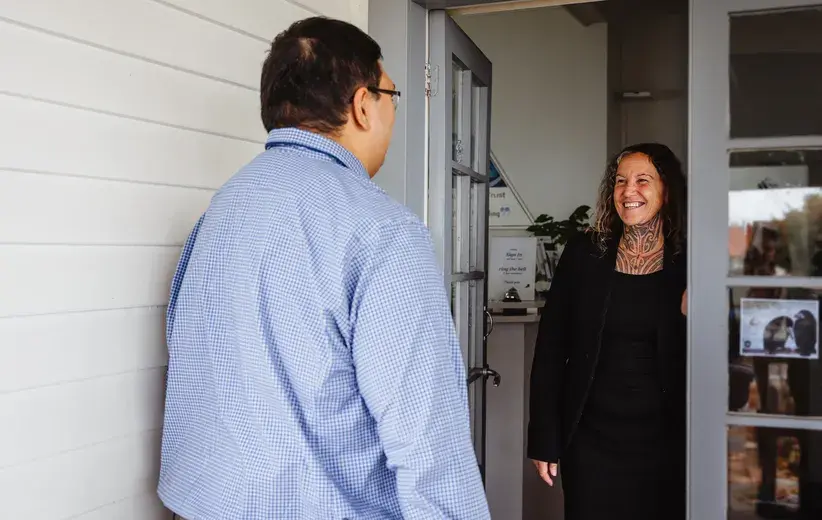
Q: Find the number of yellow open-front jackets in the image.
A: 0